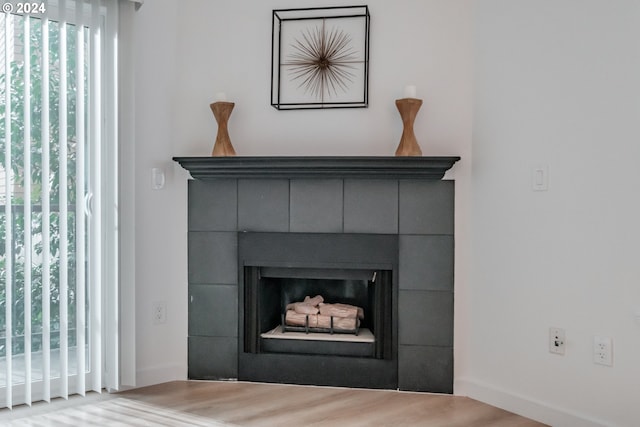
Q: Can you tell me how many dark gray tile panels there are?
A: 11